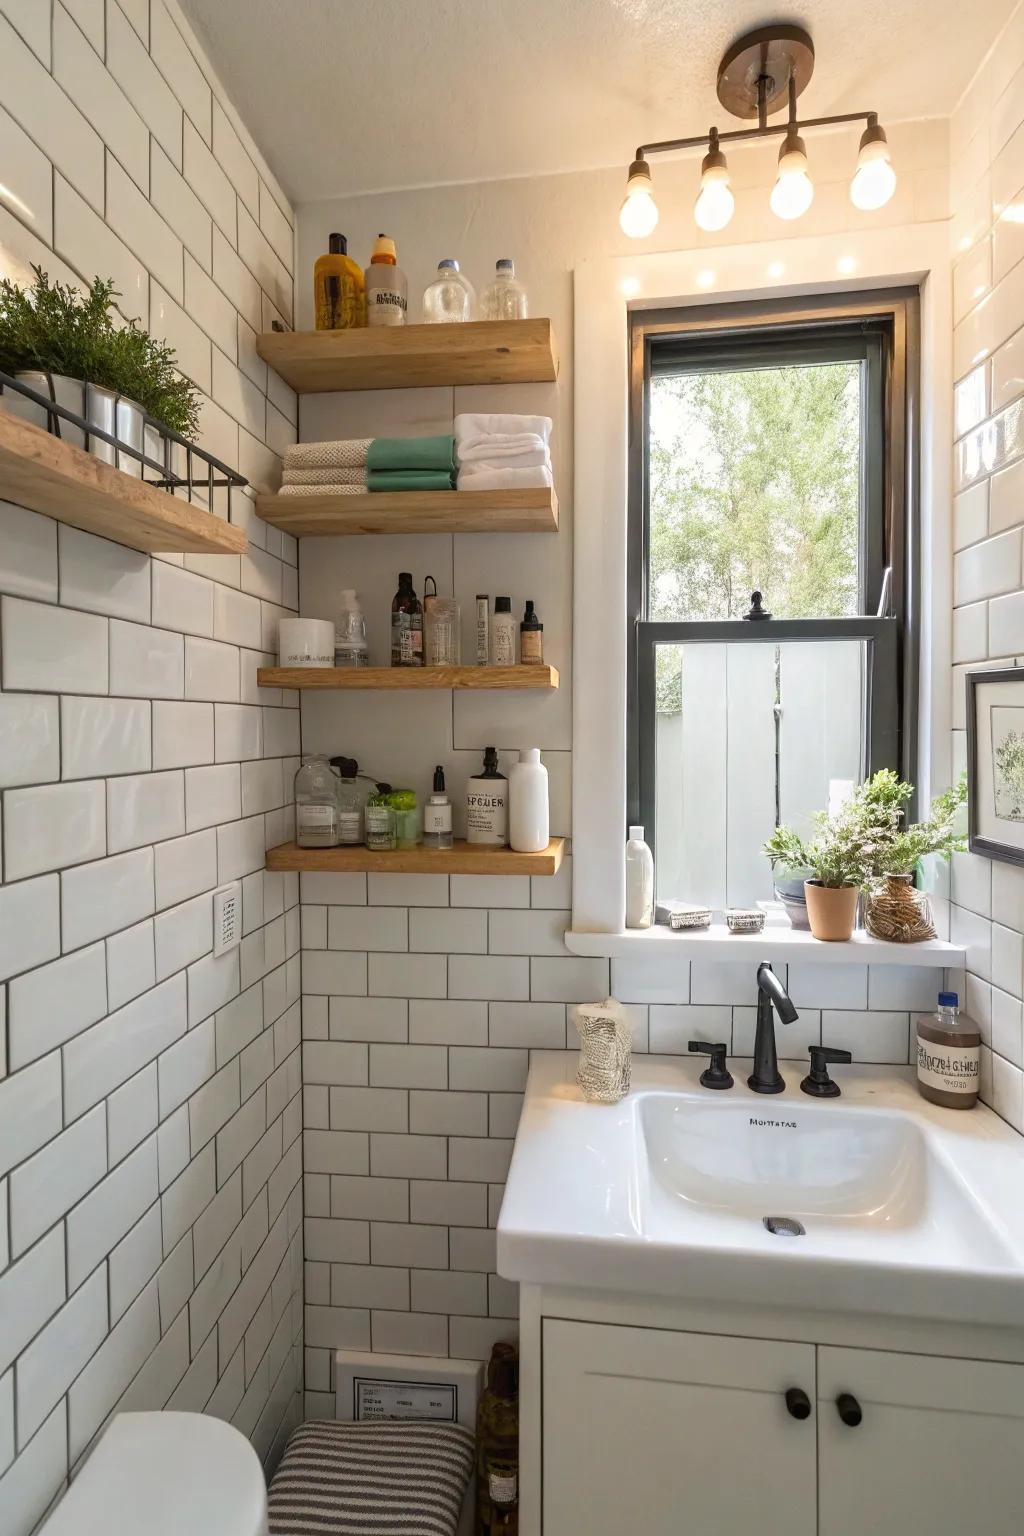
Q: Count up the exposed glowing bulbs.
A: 4